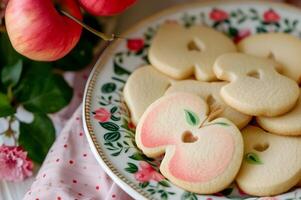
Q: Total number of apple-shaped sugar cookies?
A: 8